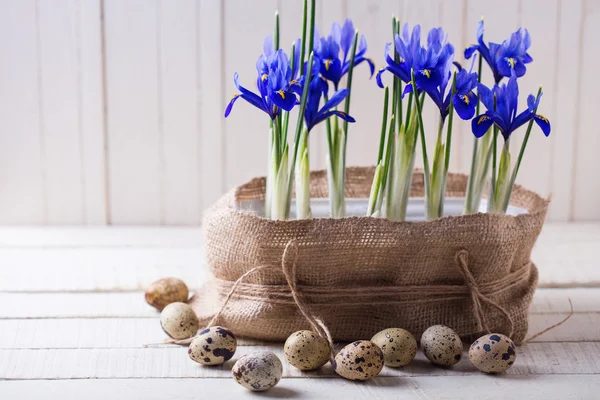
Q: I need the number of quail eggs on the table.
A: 9